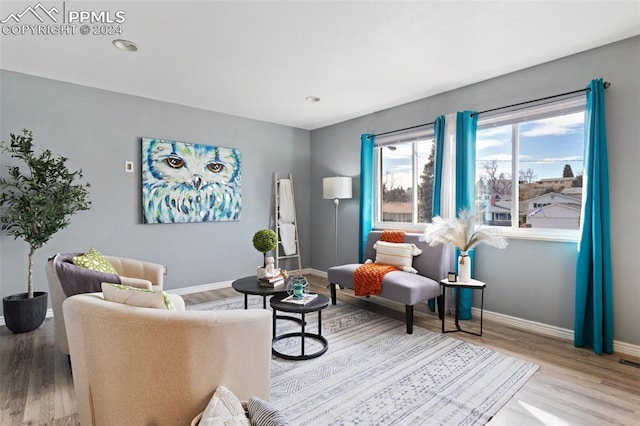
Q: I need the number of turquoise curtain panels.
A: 4